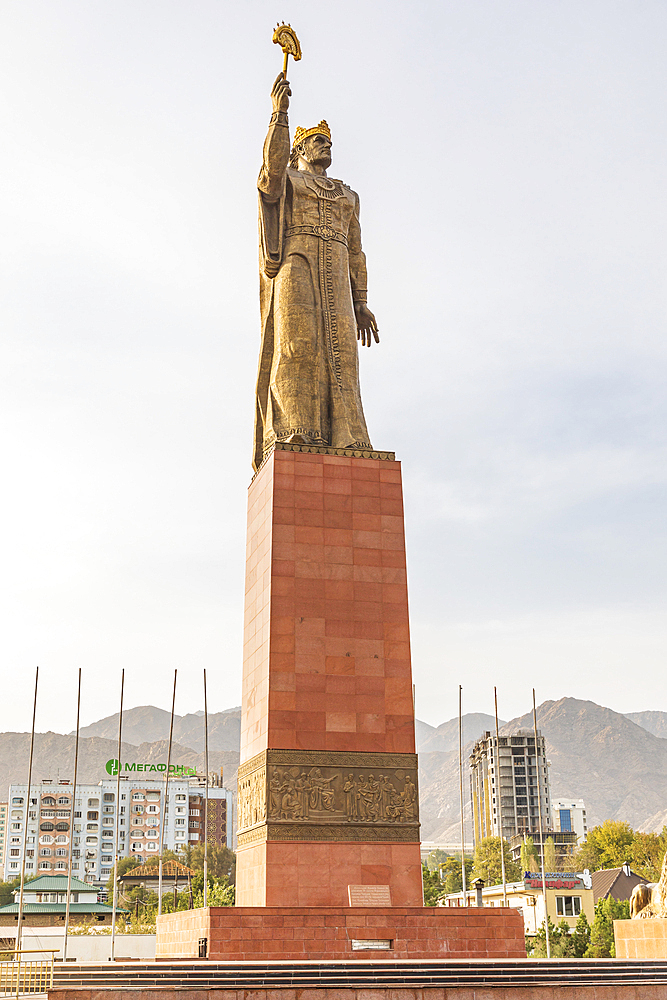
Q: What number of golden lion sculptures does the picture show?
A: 1